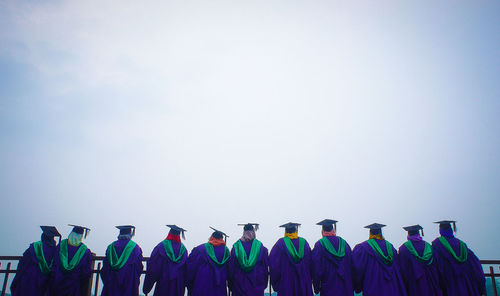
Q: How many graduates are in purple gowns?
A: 11